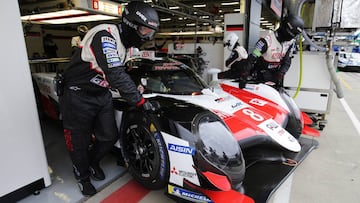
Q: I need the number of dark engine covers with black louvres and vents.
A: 0